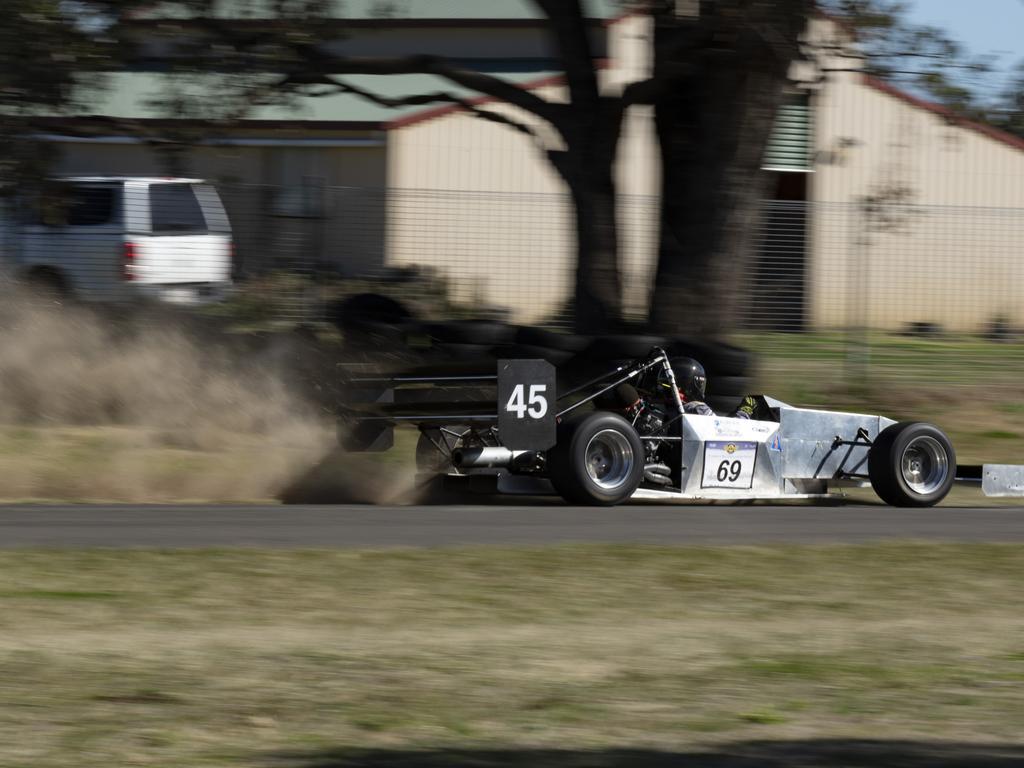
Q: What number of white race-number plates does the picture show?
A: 1